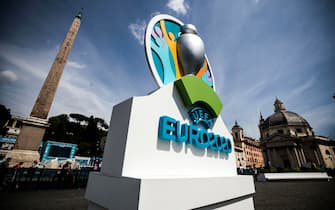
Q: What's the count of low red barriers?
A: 0